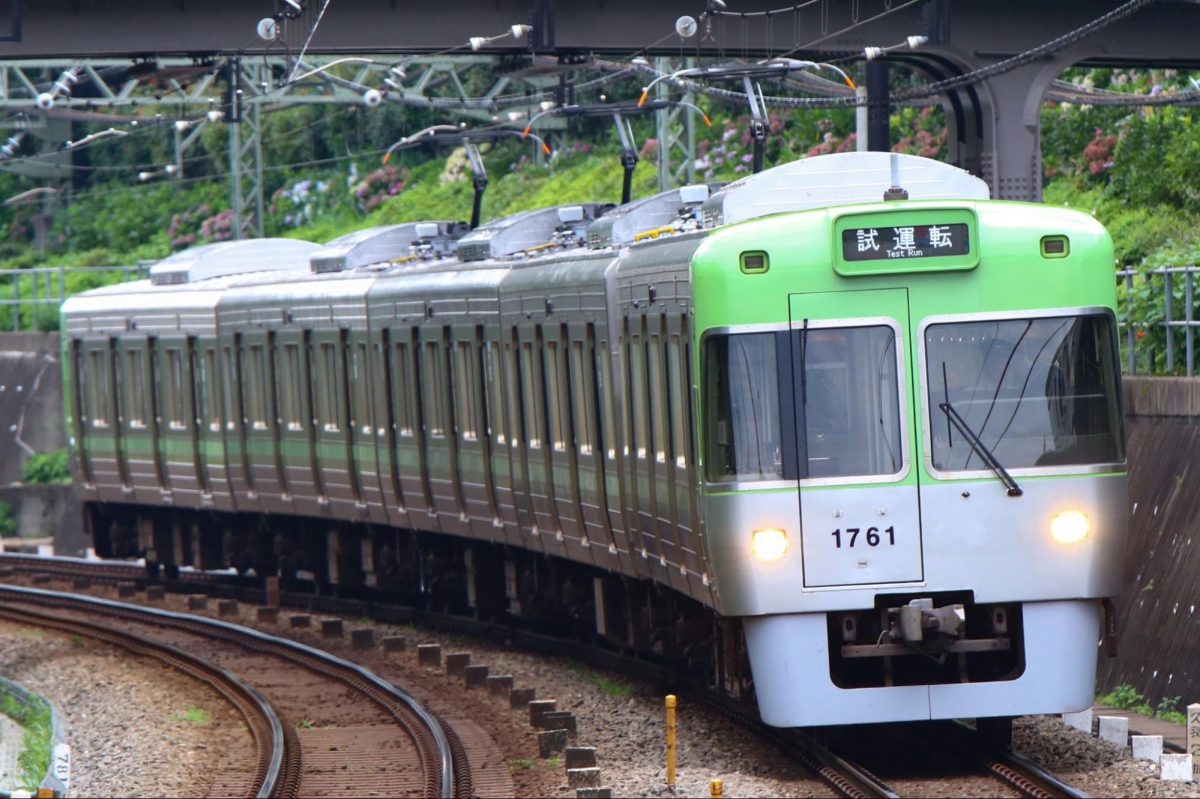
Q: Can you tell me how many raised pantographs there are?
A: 3